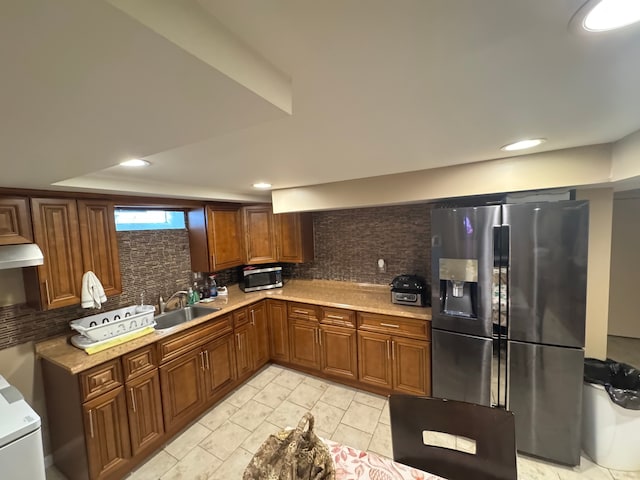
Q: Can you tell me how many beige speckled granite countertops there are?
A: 1